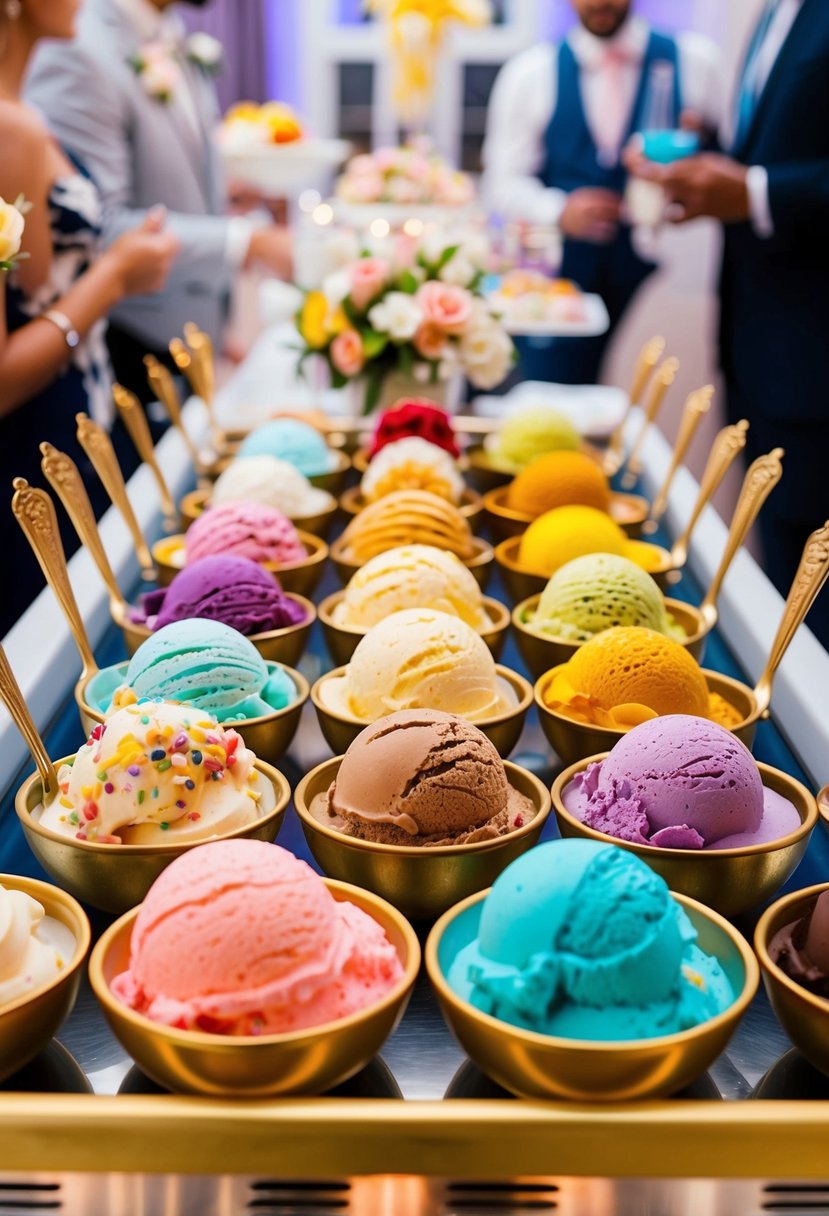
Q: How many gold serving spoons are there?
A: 14